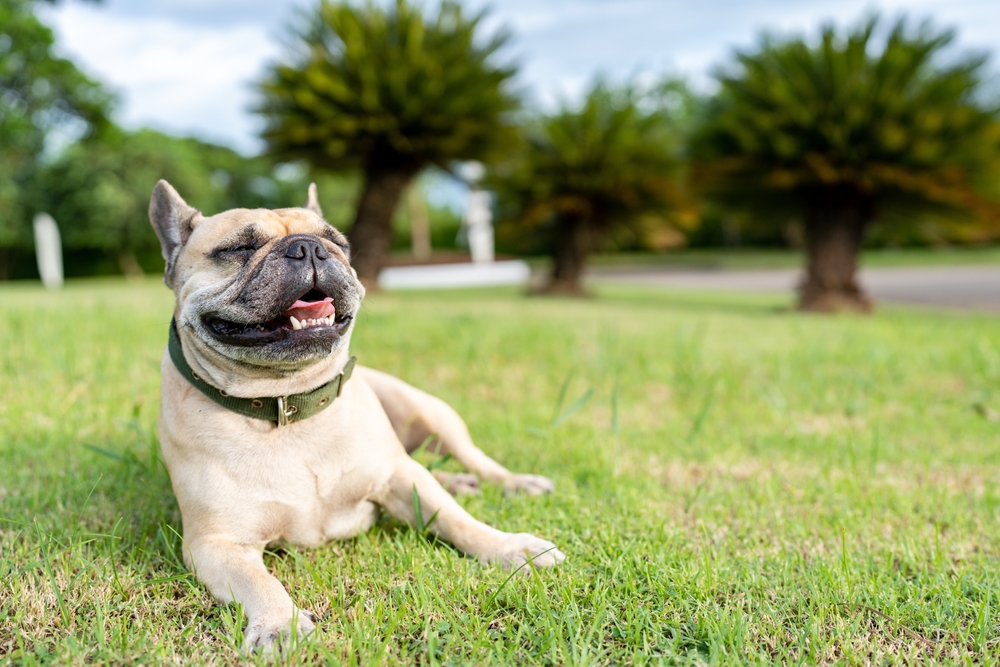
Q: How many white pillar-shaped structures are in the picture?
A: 2